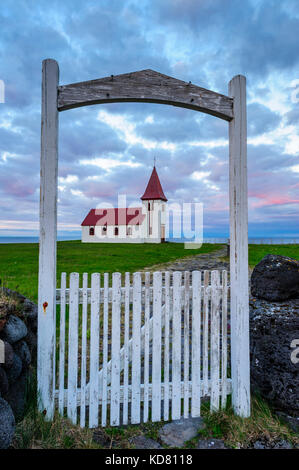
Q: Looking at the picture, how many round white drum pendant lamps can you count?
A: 0